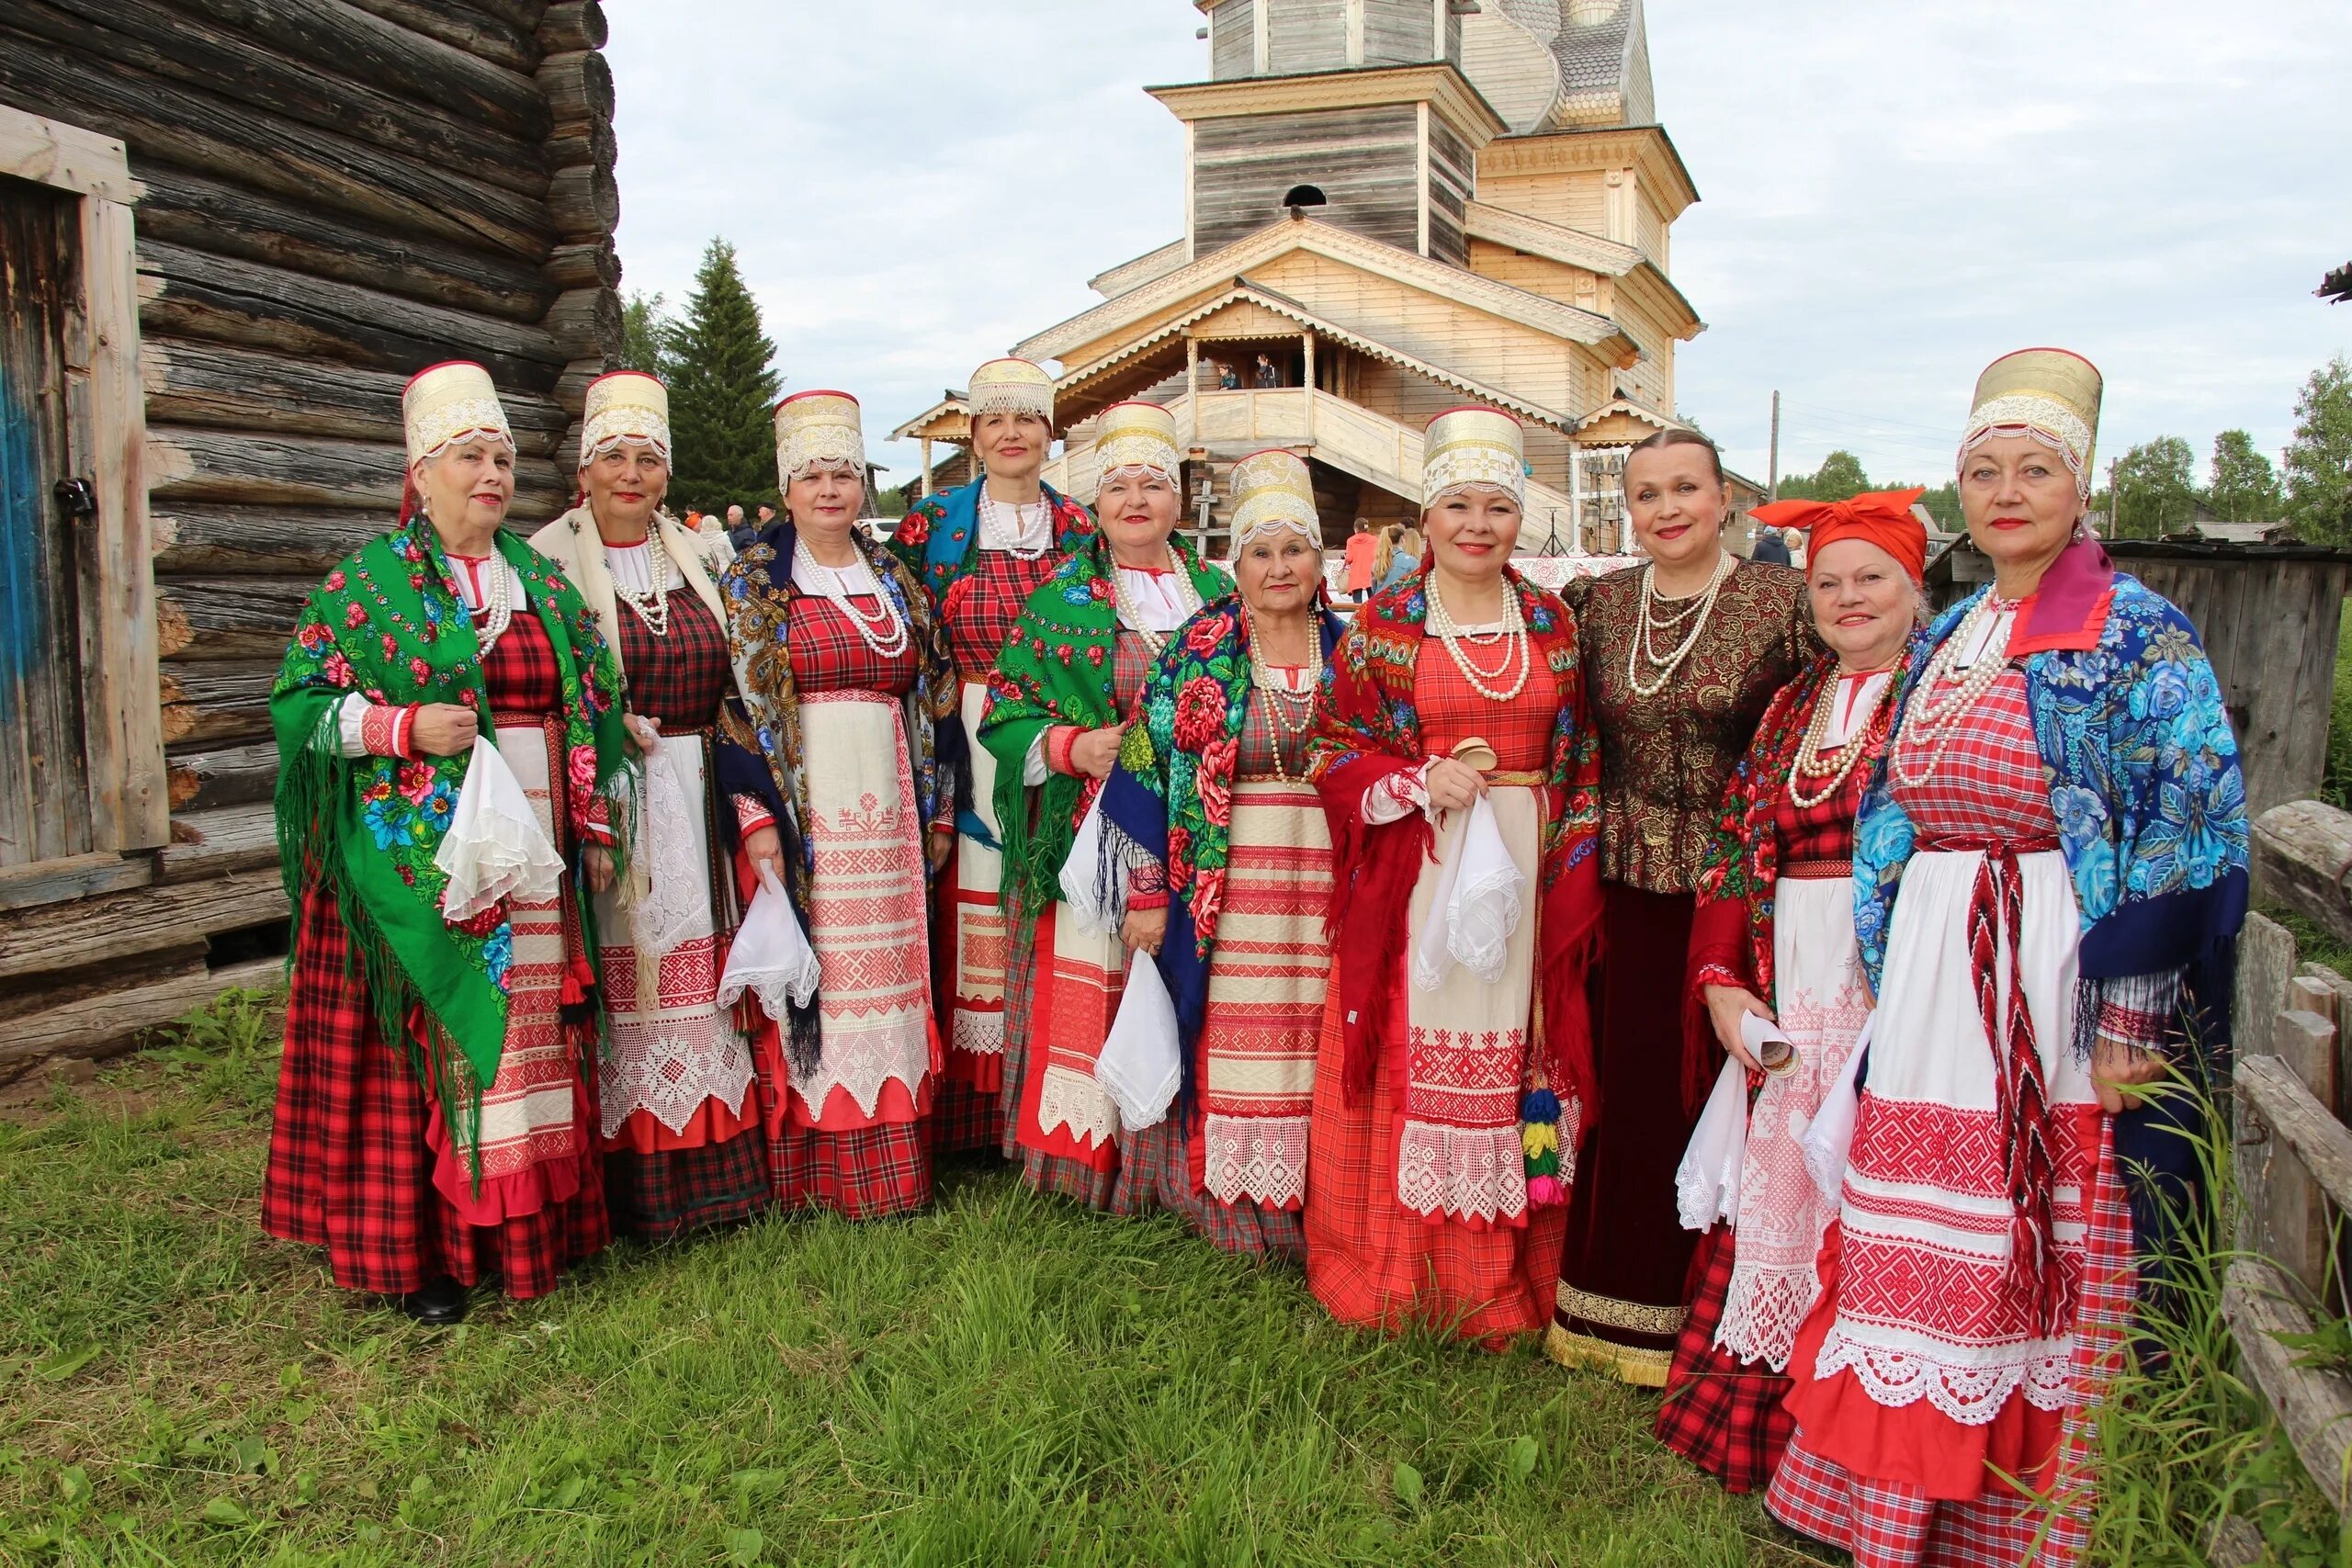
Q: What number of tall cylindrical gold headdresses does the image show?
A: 8